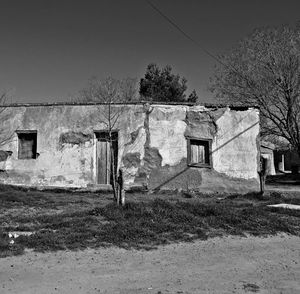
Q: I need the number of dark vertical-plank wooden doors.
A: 1